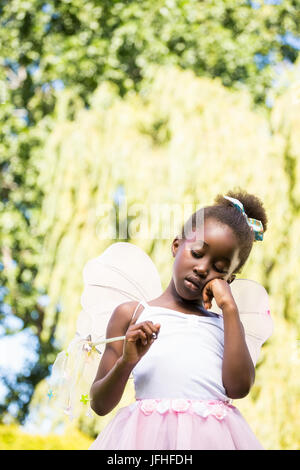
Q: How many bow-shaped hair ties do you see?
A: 1